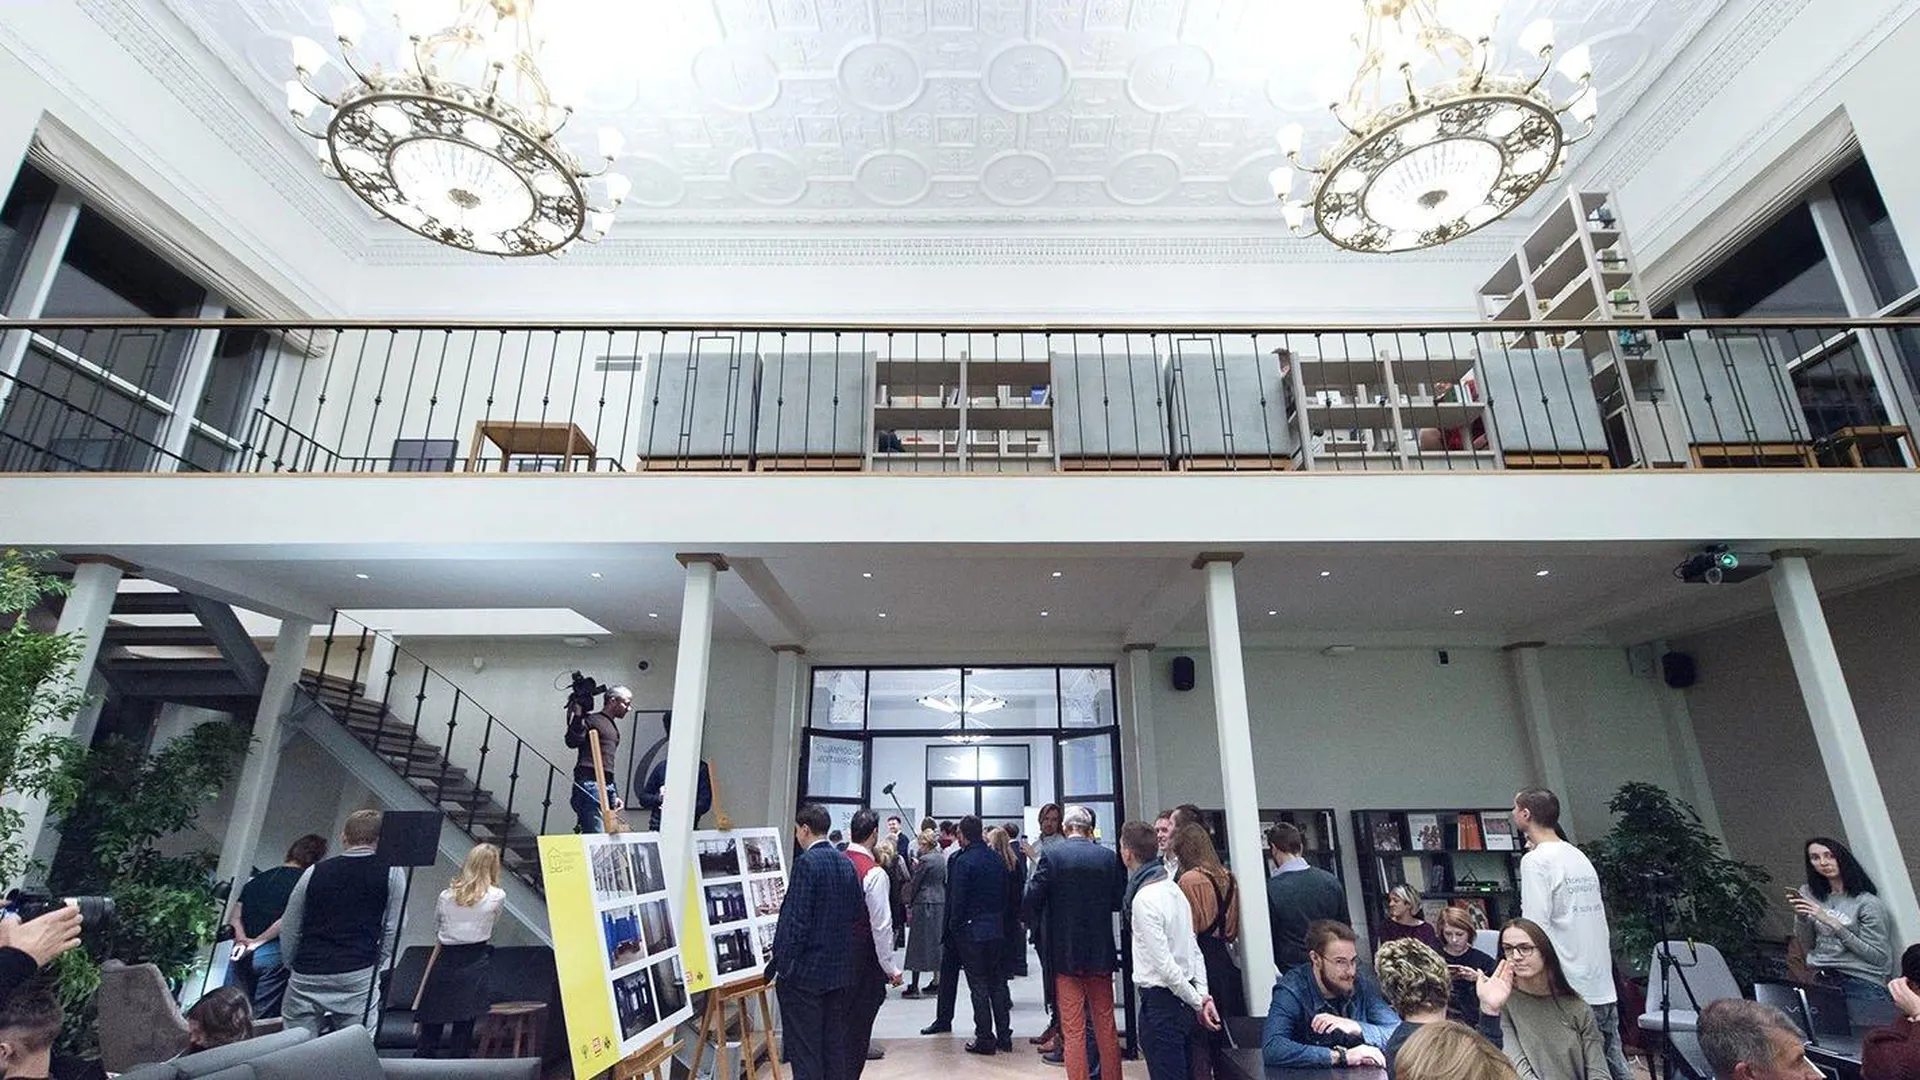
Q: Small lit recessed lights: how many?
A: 11